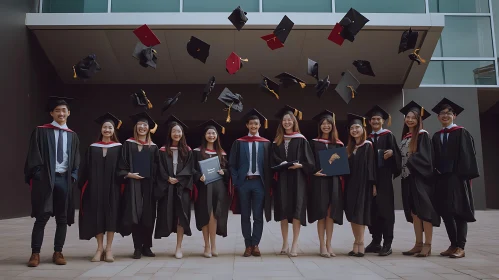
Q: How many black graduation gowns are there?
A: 12